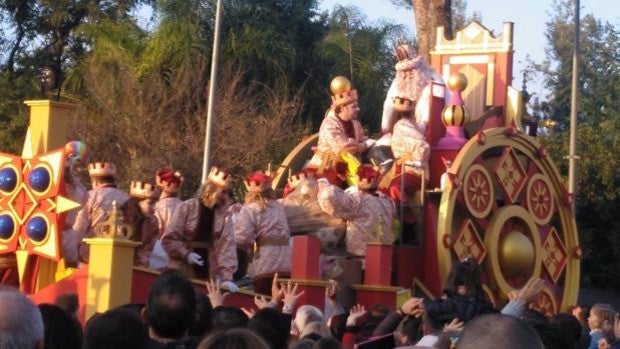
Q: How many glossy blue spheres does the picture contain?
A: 4